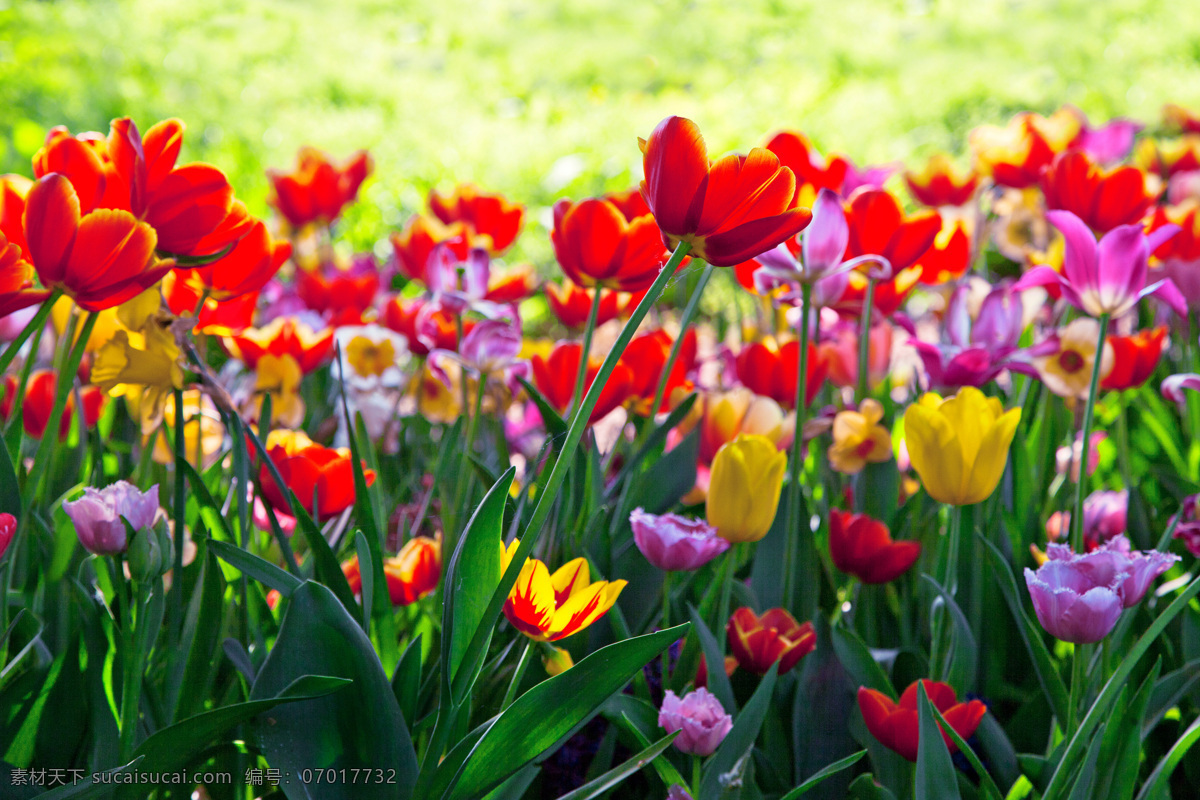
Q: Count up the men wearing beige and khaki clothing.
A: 0